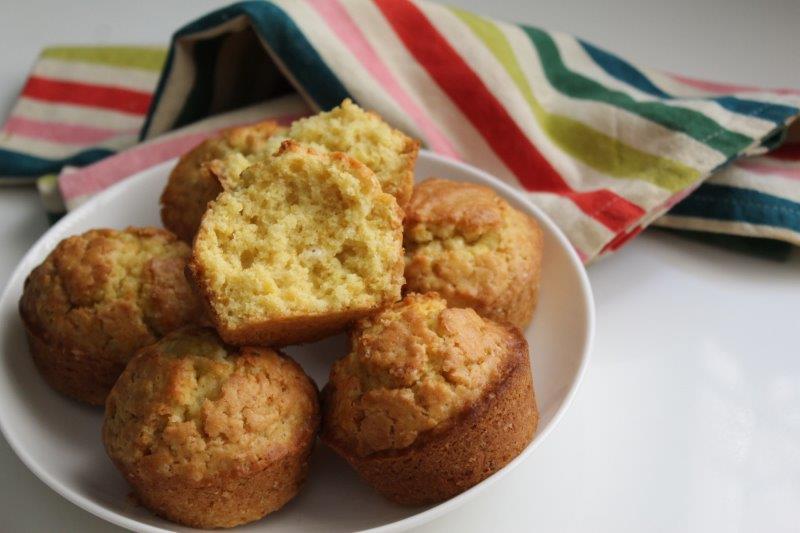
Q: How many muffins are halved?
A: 1